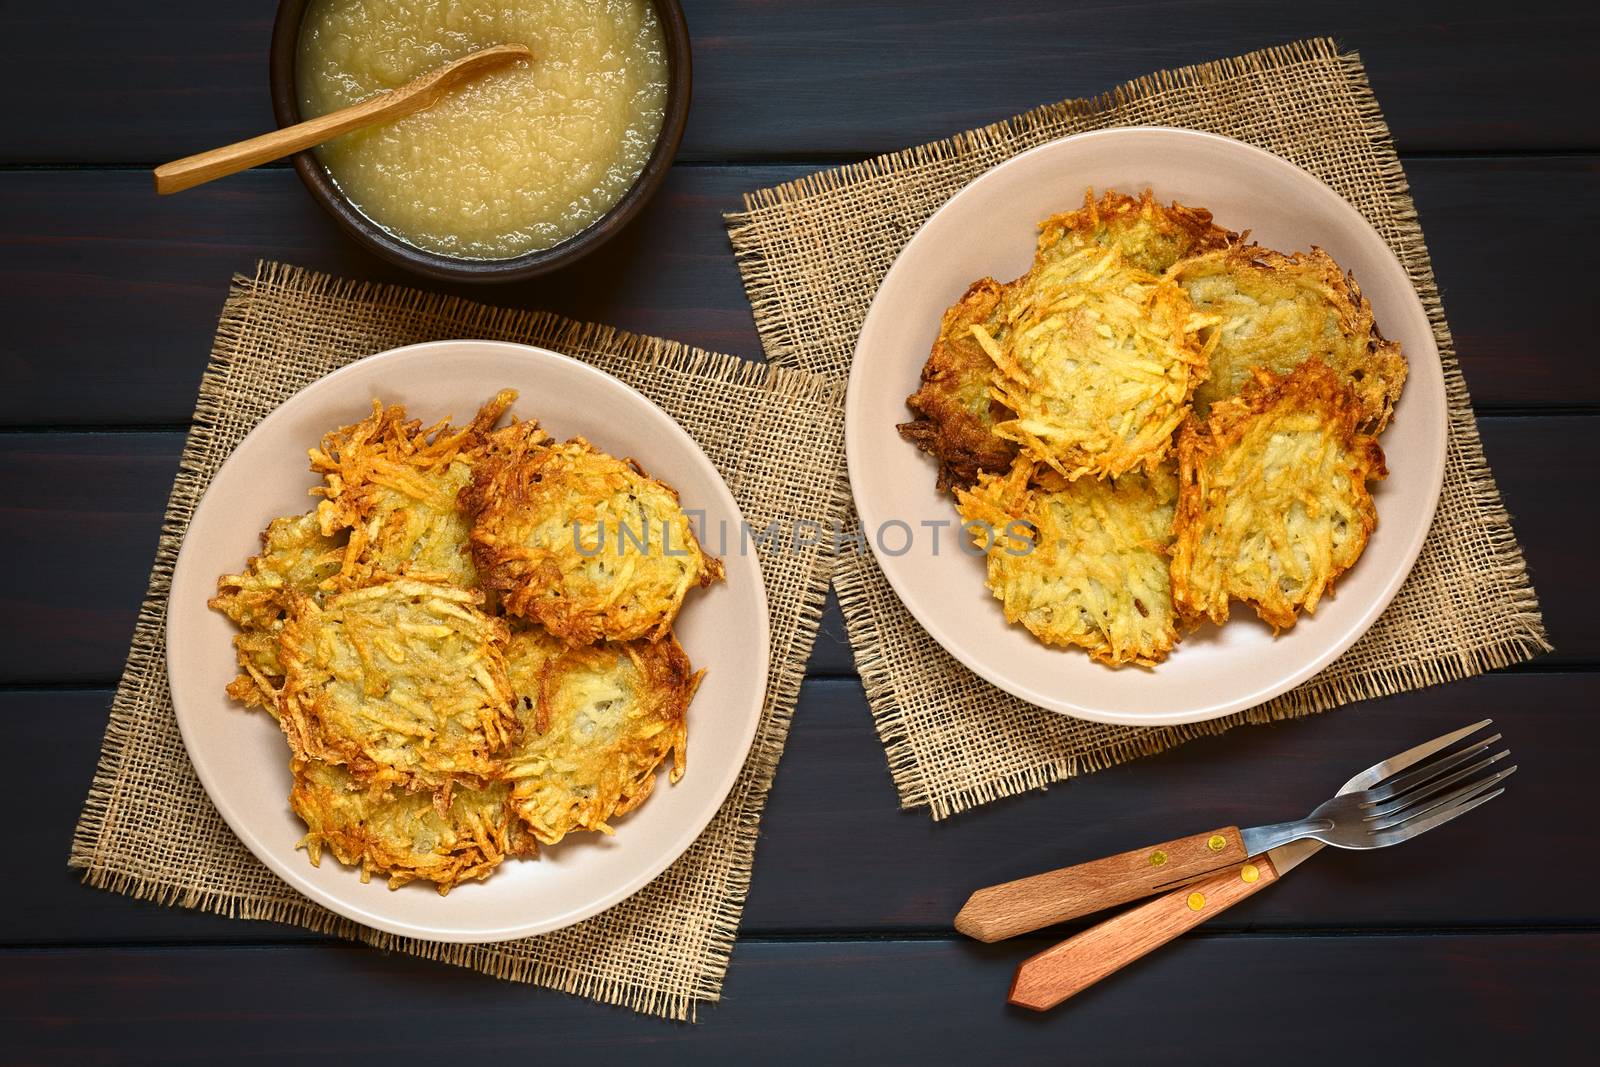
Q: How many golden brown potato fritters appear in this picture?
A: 12